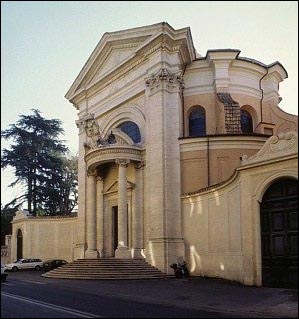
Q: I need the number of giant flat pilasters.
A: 2